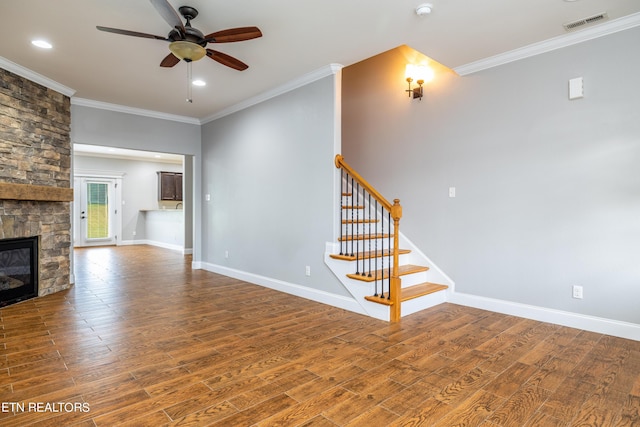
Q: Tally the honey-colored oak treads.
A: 7